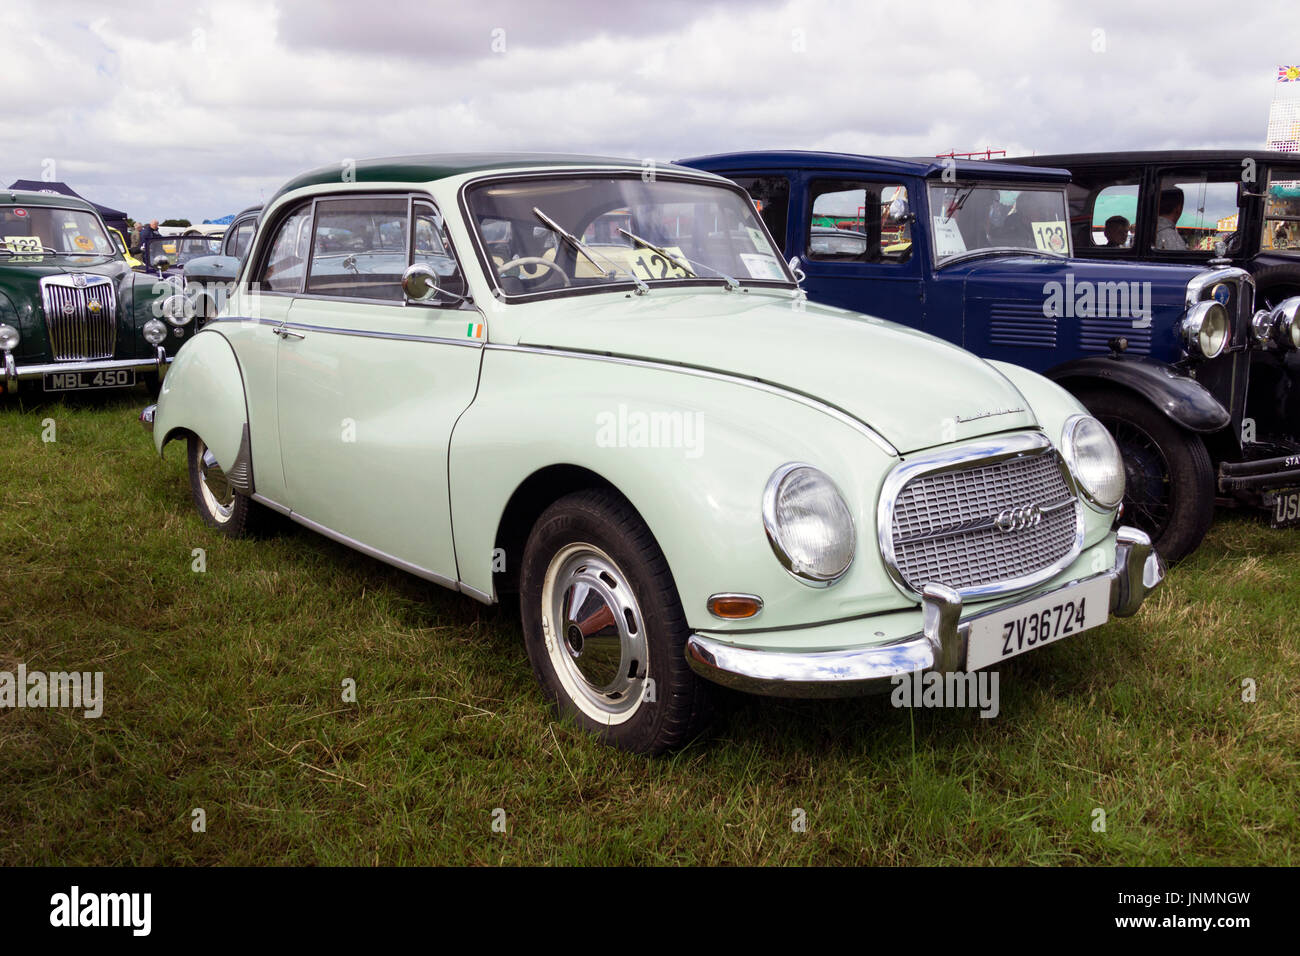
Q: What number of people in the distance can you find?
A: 4